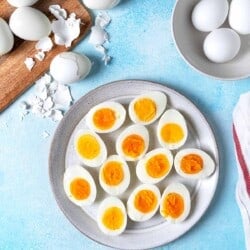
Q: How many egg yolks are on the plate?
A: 12